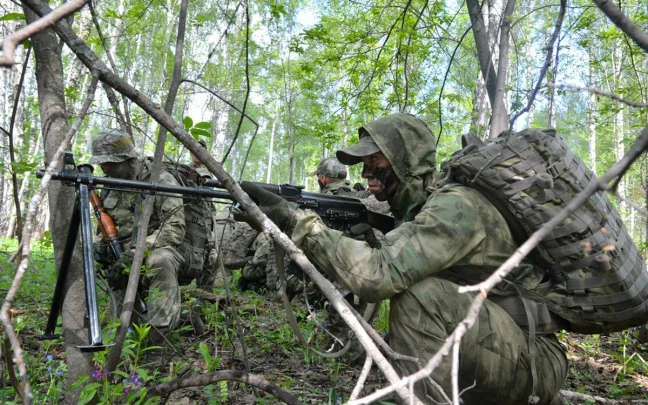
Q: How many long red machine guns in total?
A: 0